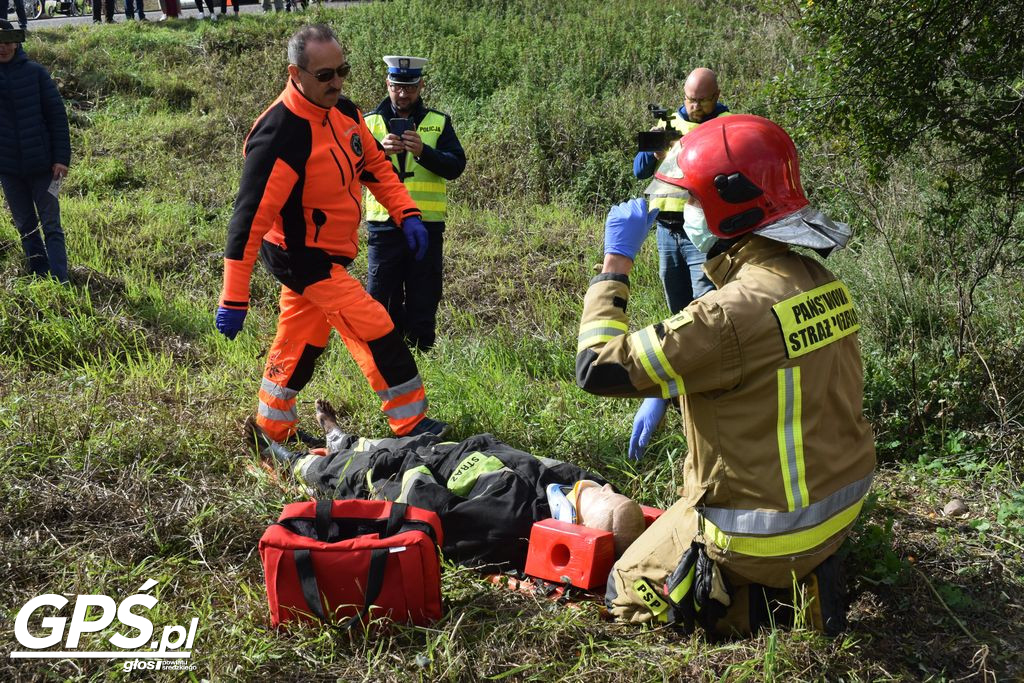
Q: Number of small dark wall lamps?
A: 0